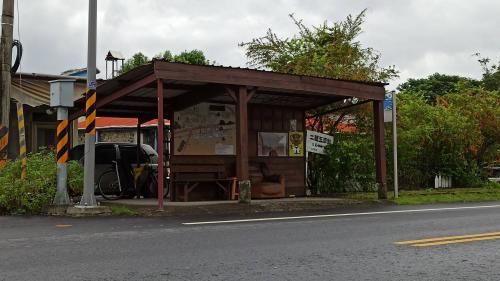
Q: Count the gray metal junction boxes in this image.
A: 1